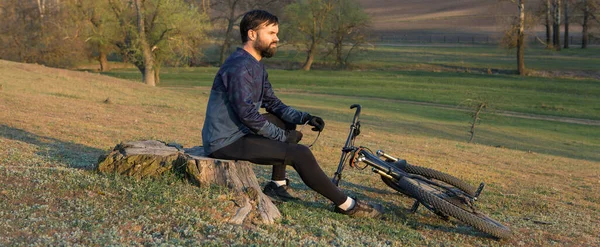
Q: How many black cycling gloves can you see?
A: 2